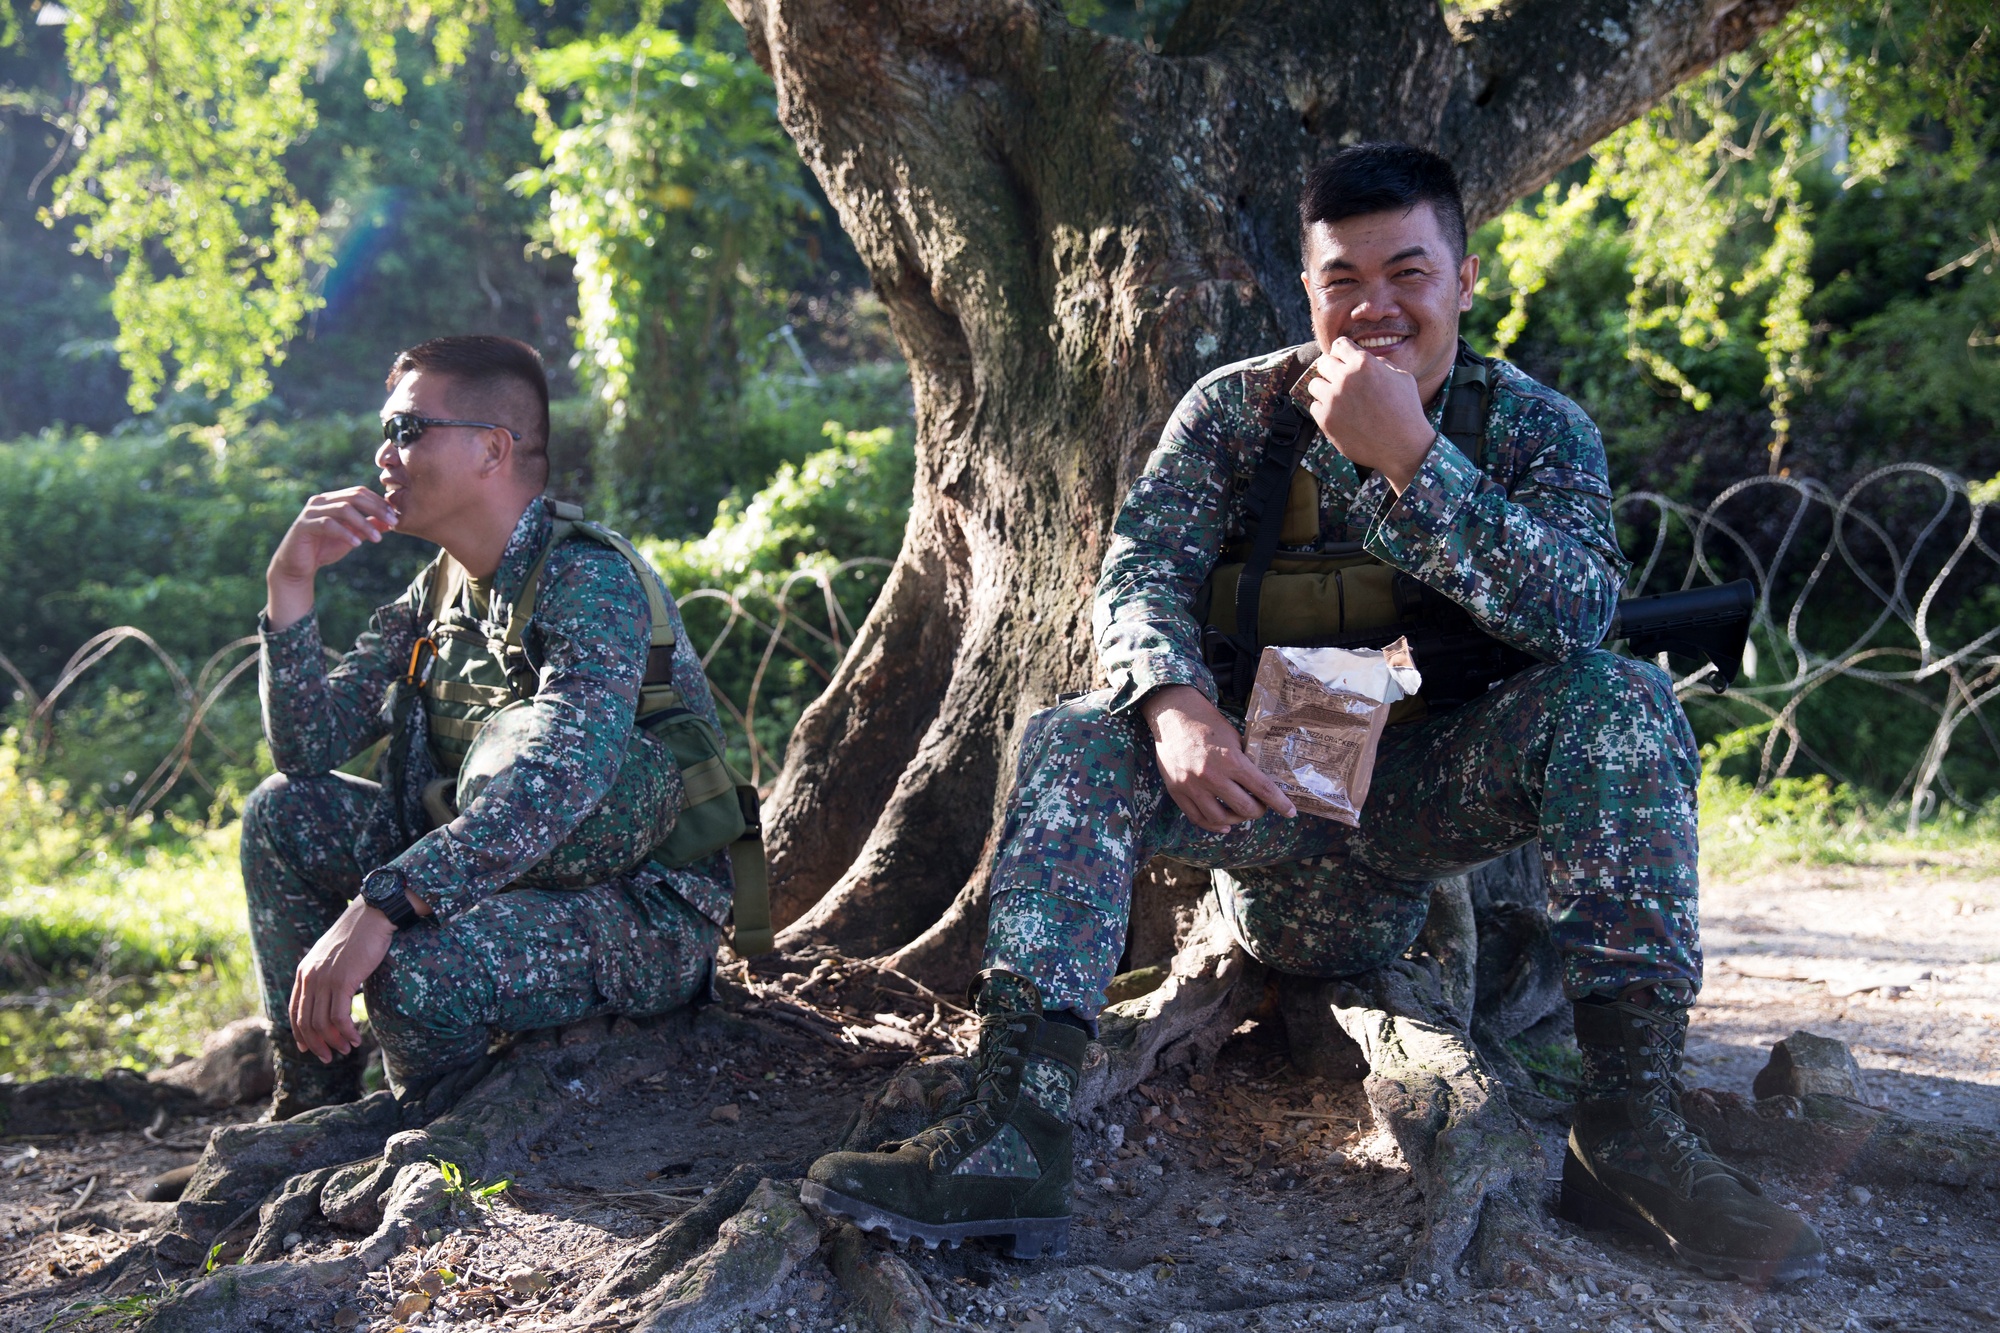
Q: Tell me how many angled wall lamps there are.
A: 0